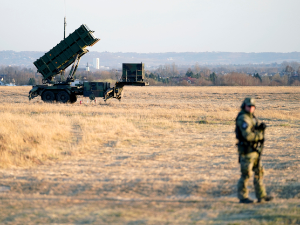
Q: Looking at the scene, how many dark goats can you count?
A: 0